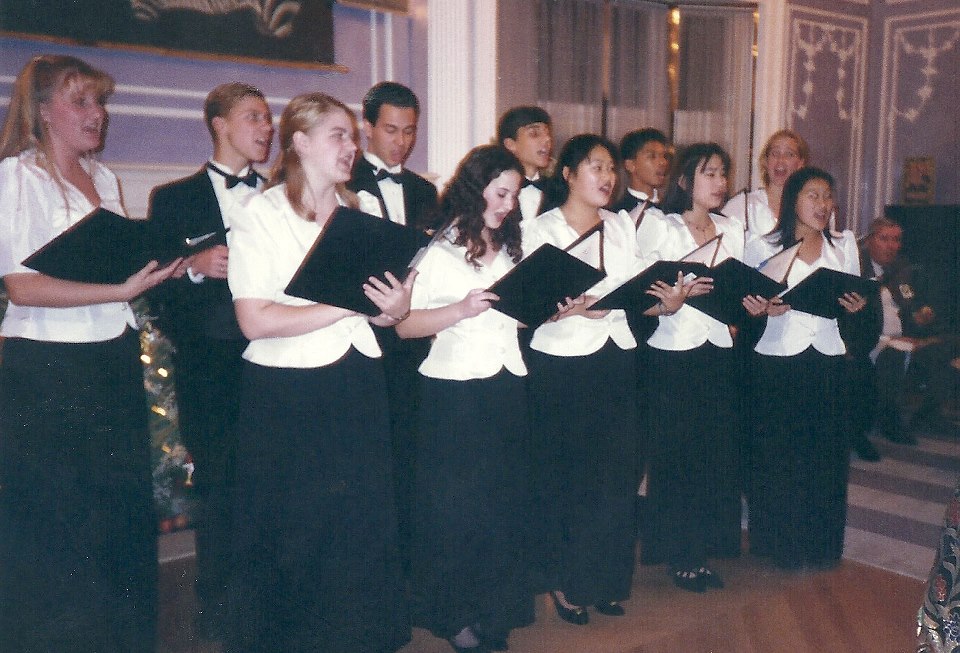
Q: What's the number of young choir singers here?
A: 11